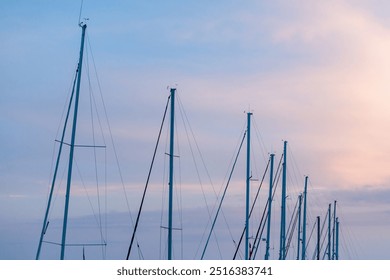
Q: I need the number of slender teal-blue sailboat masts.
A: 11